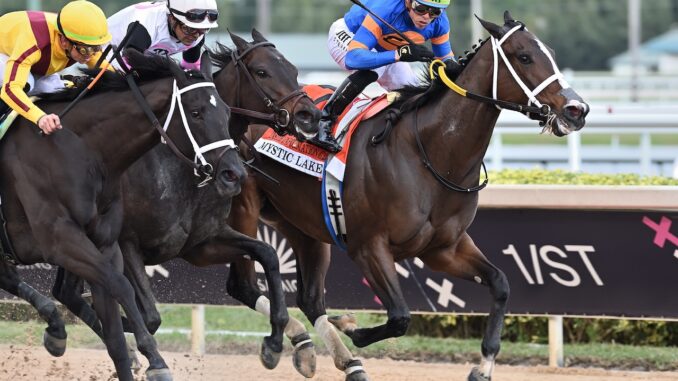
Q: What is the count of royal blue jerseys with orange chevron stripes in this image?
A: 1